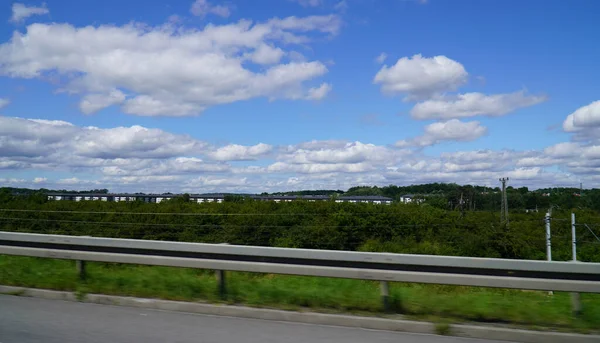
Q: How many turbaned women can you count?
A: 0